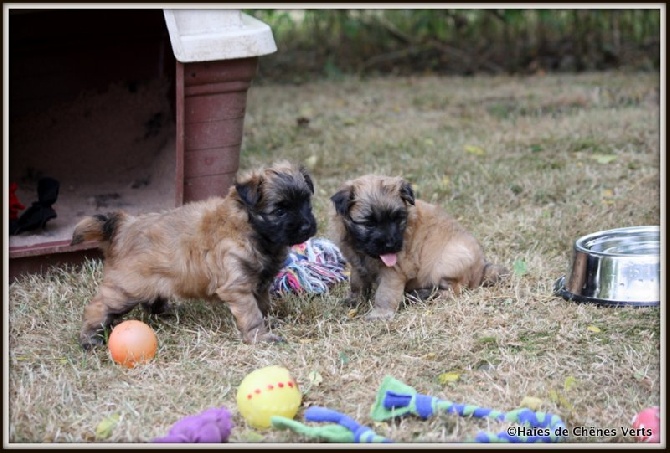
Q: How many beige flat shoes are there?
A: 0